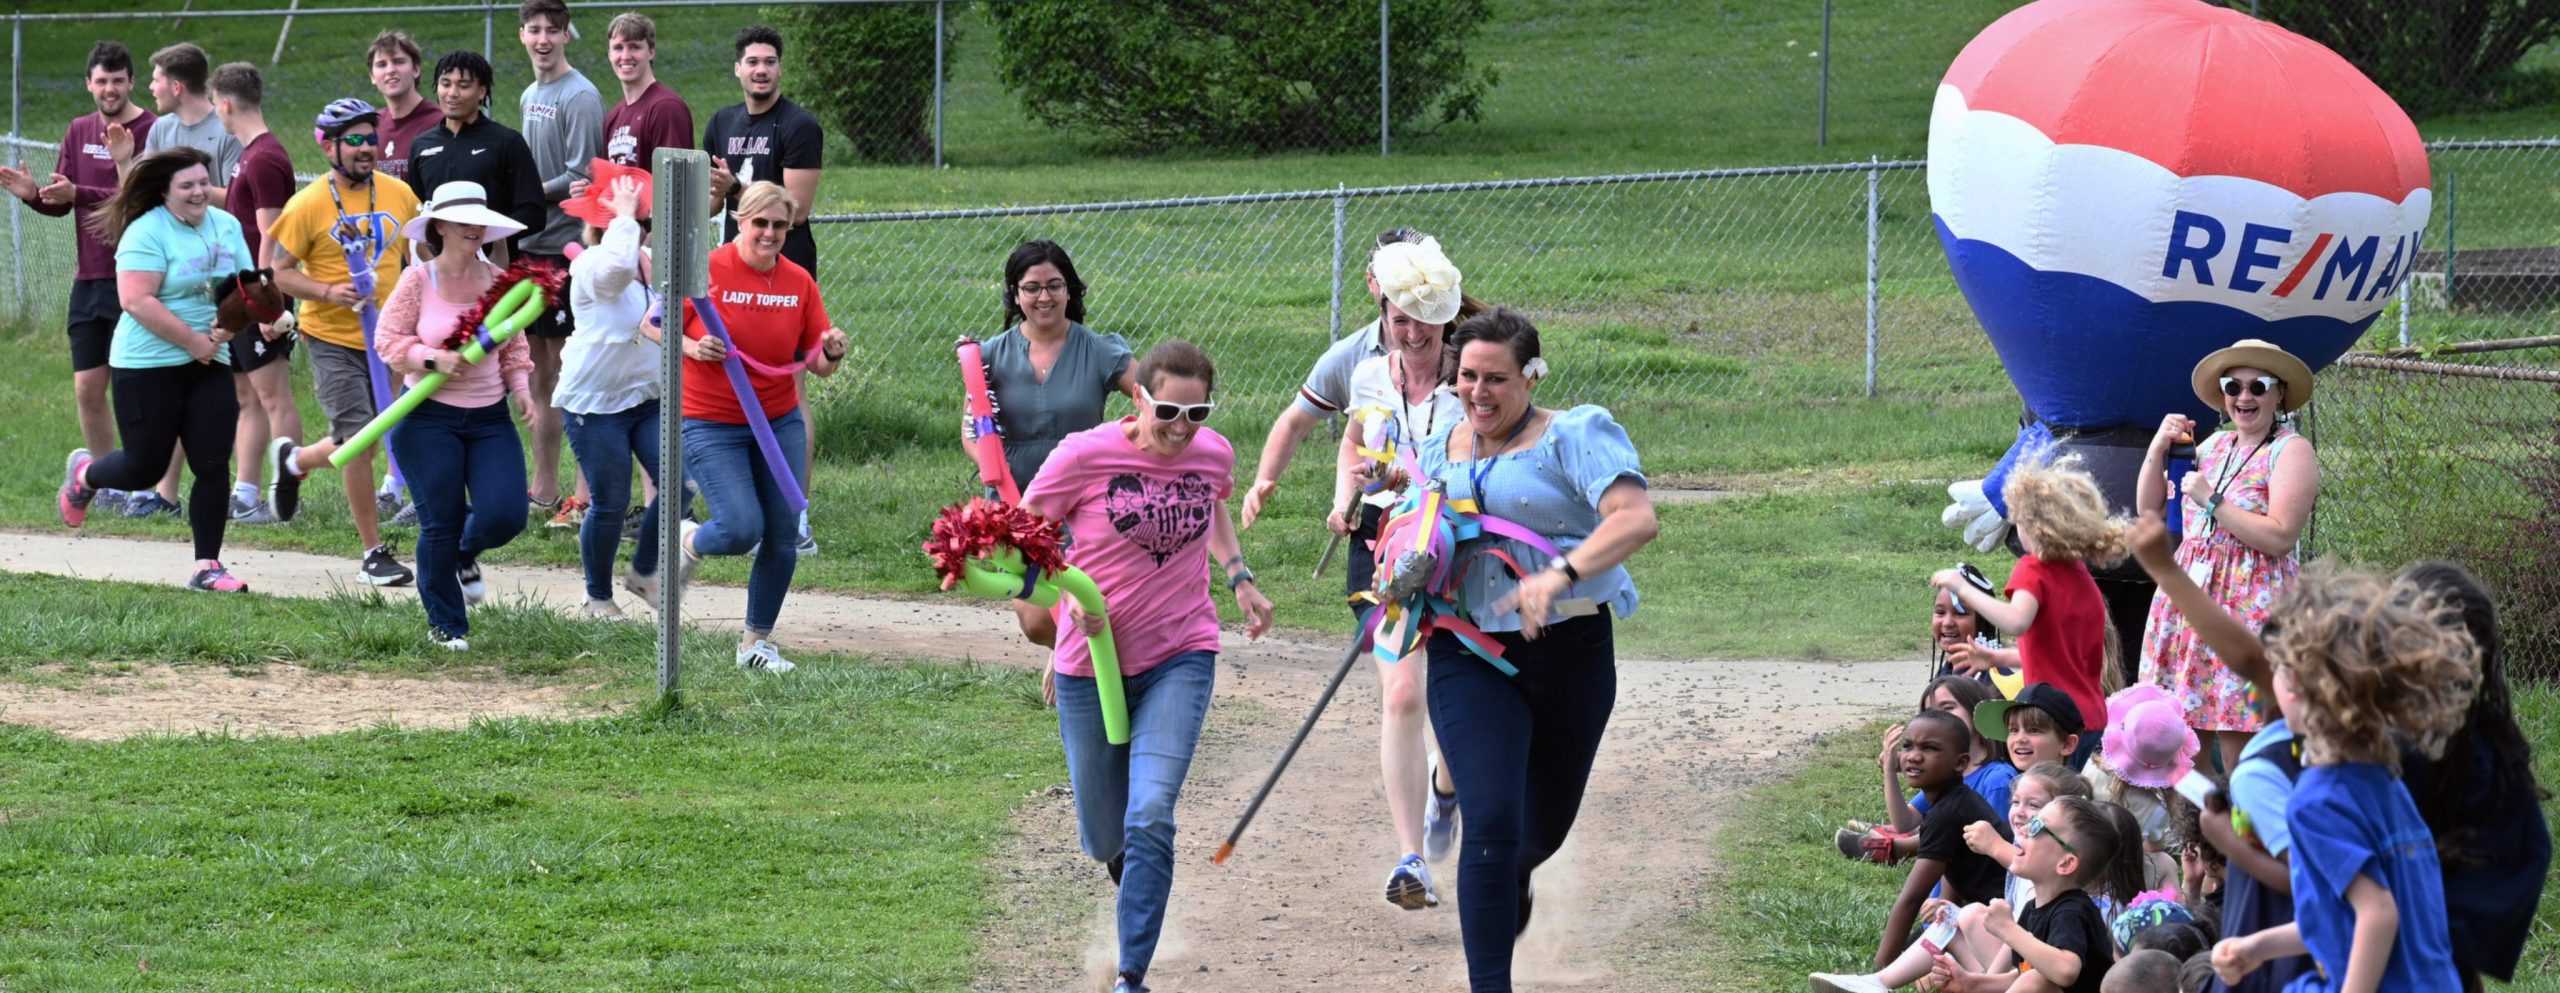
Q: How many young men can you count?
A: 8